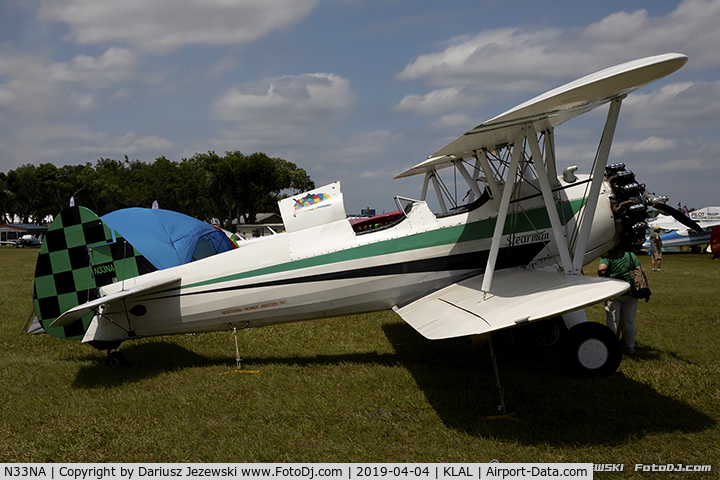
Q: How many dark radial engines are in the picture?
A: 1